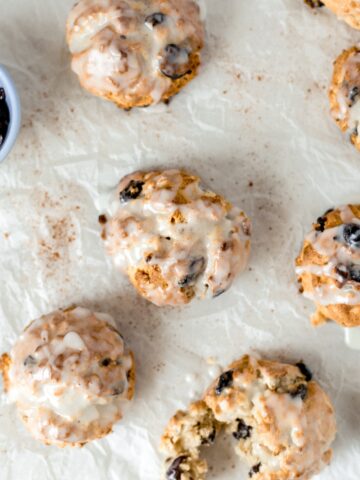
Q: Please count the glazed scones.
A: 7